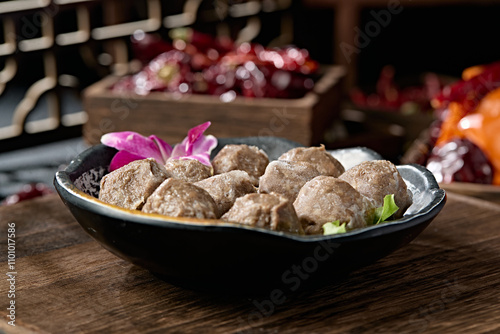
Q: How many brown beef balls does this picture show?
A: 10